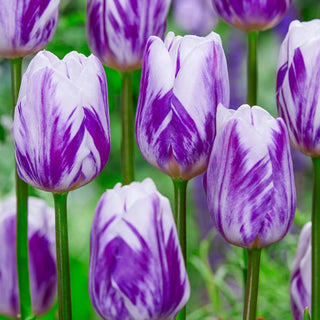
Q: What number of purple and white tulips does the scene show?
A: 10